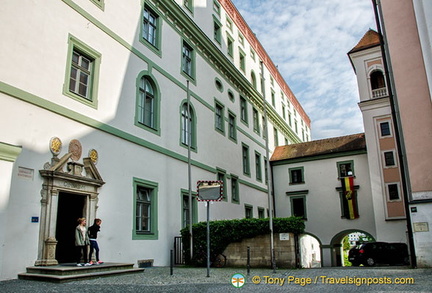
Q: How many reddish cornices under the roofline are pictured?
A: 1